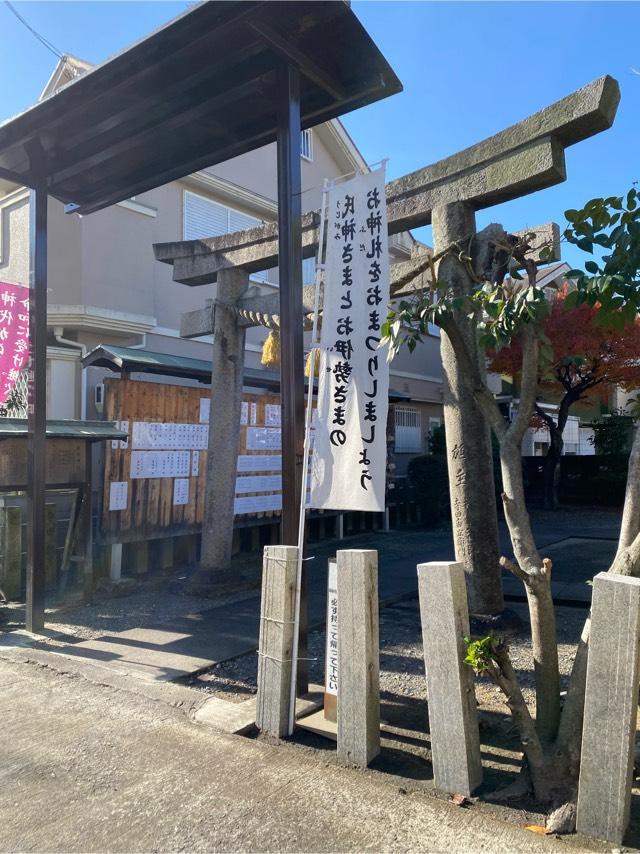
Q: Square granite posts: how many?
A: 4